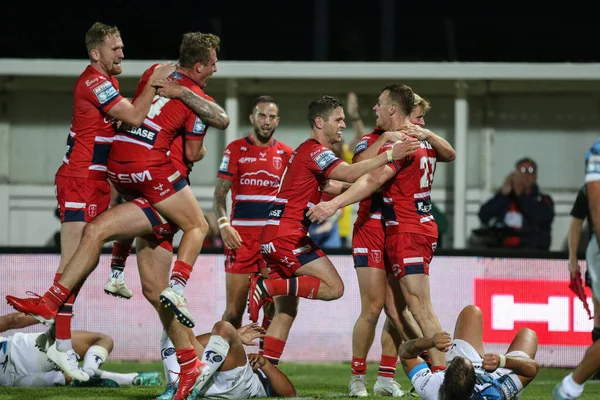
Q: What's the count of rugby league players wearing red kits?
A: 7